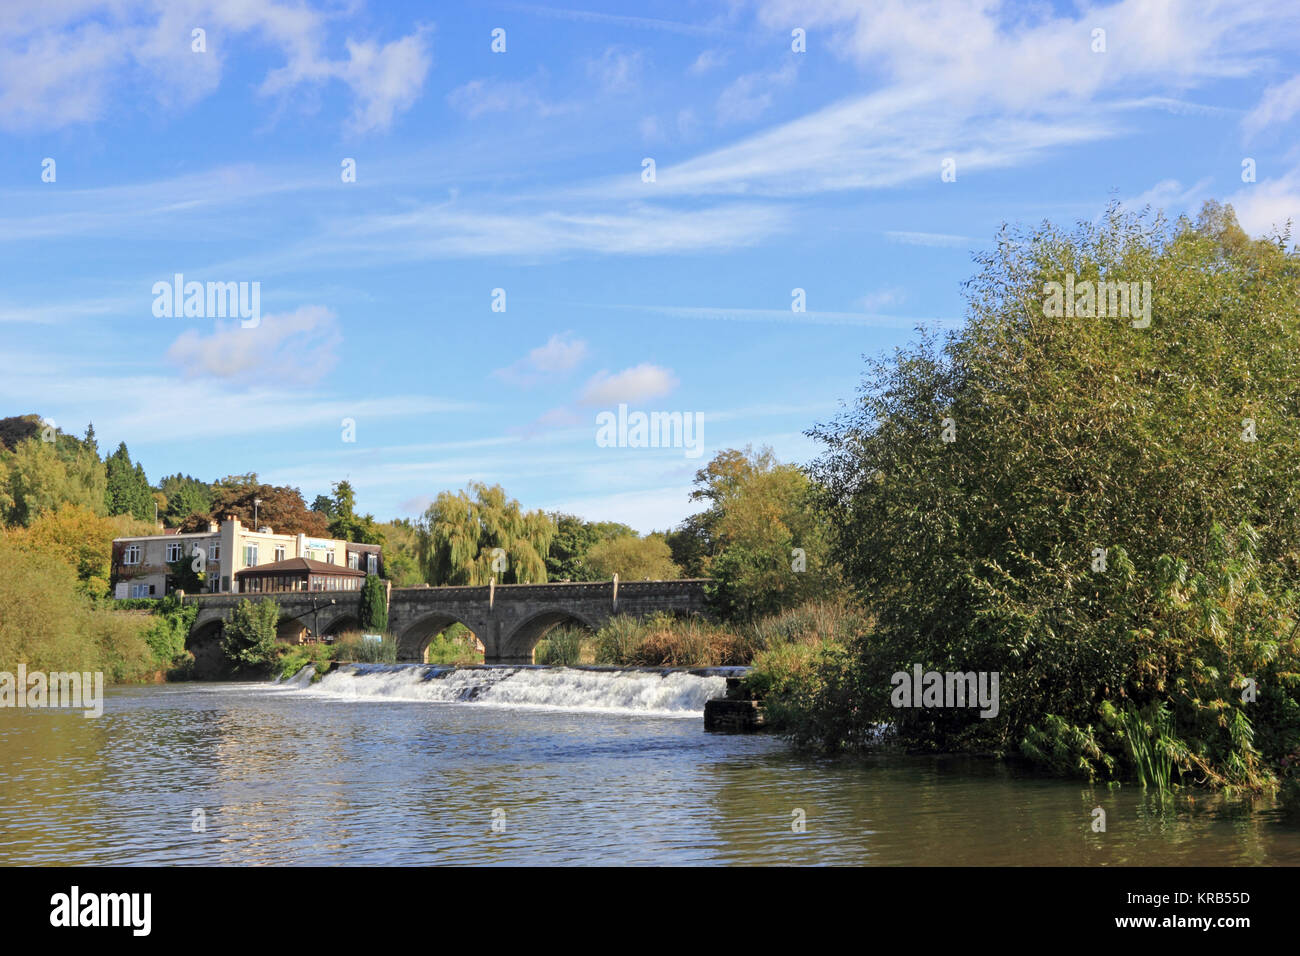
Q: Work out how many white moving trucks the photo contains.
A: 0